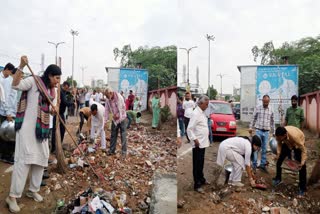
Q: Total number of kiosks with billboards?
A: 2